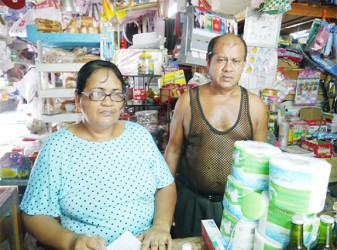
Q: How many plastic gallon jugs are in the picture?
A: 0